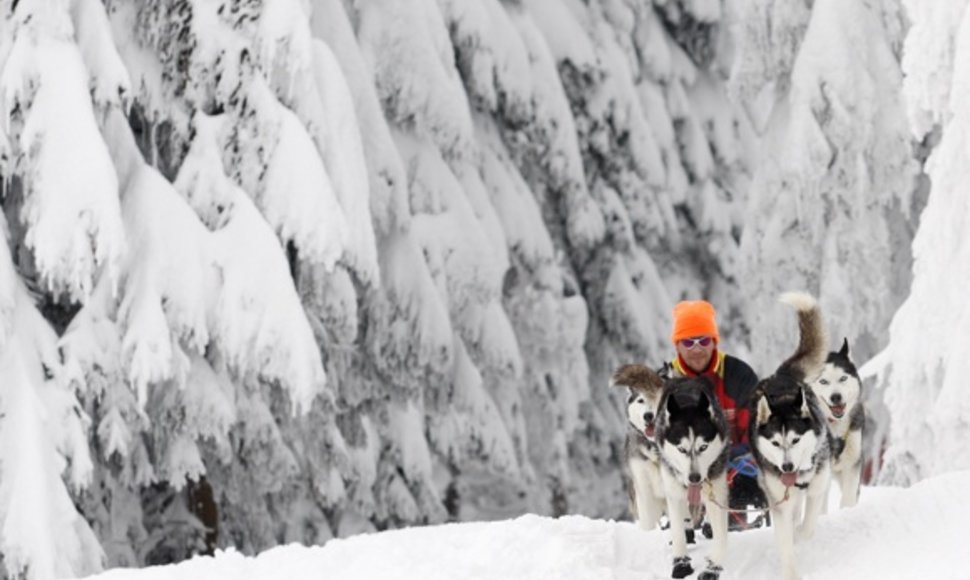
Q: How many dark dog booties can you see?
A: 4